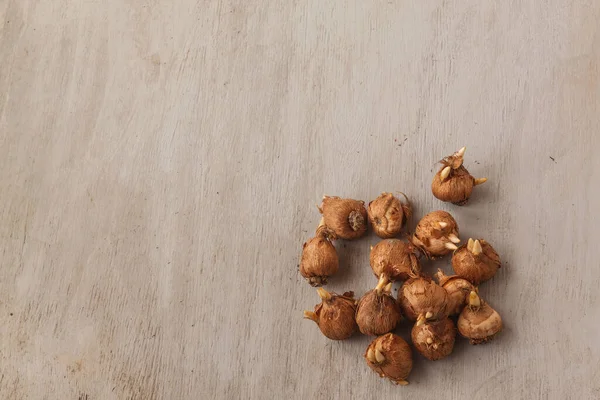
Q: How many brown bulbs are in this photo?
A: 14